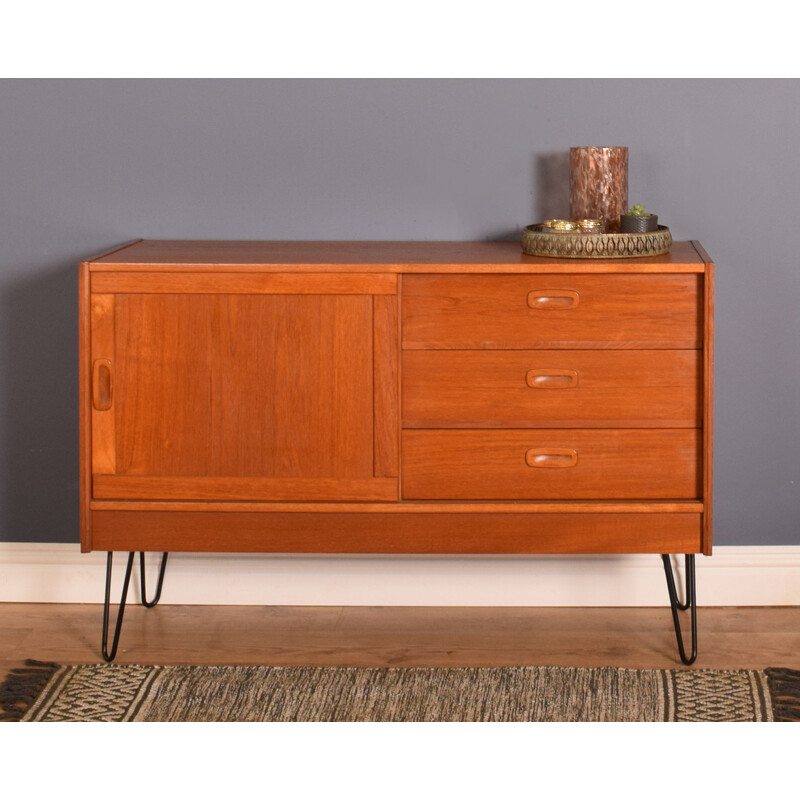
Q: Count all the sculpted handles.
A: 4